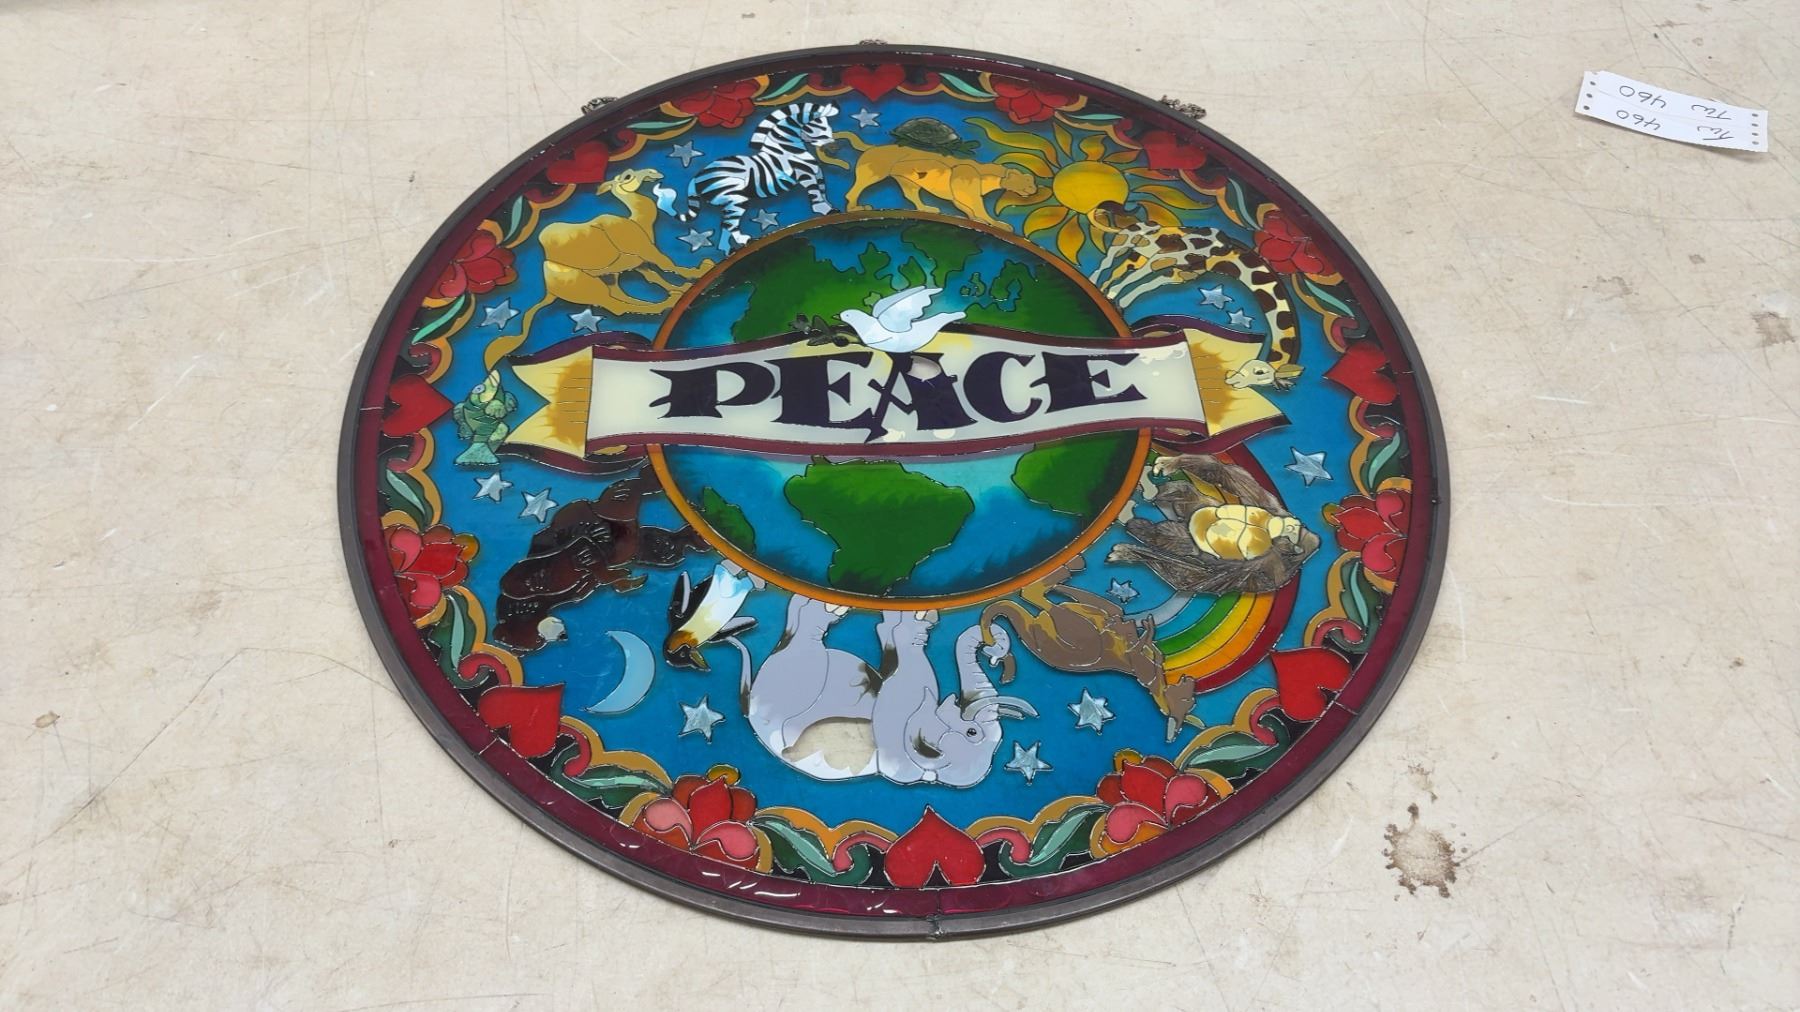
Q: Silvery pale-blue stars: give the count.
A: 15